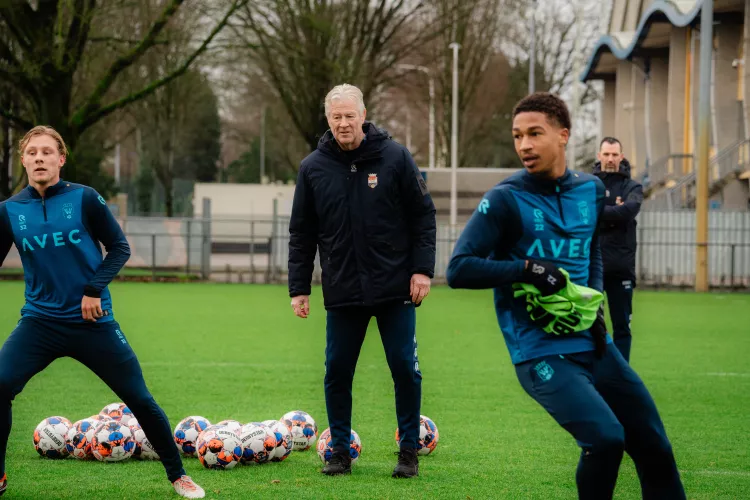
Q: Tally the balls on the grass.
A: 14